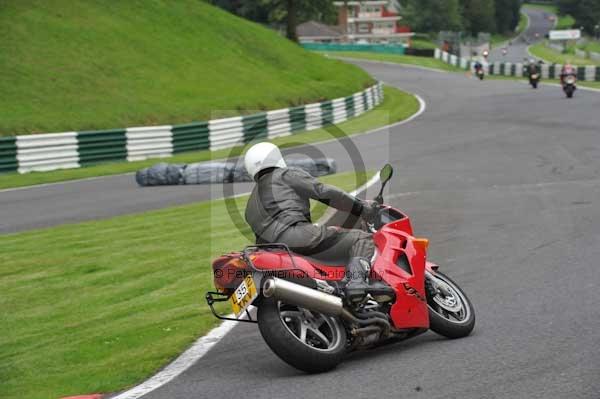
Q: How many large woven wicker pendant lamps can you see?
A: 0